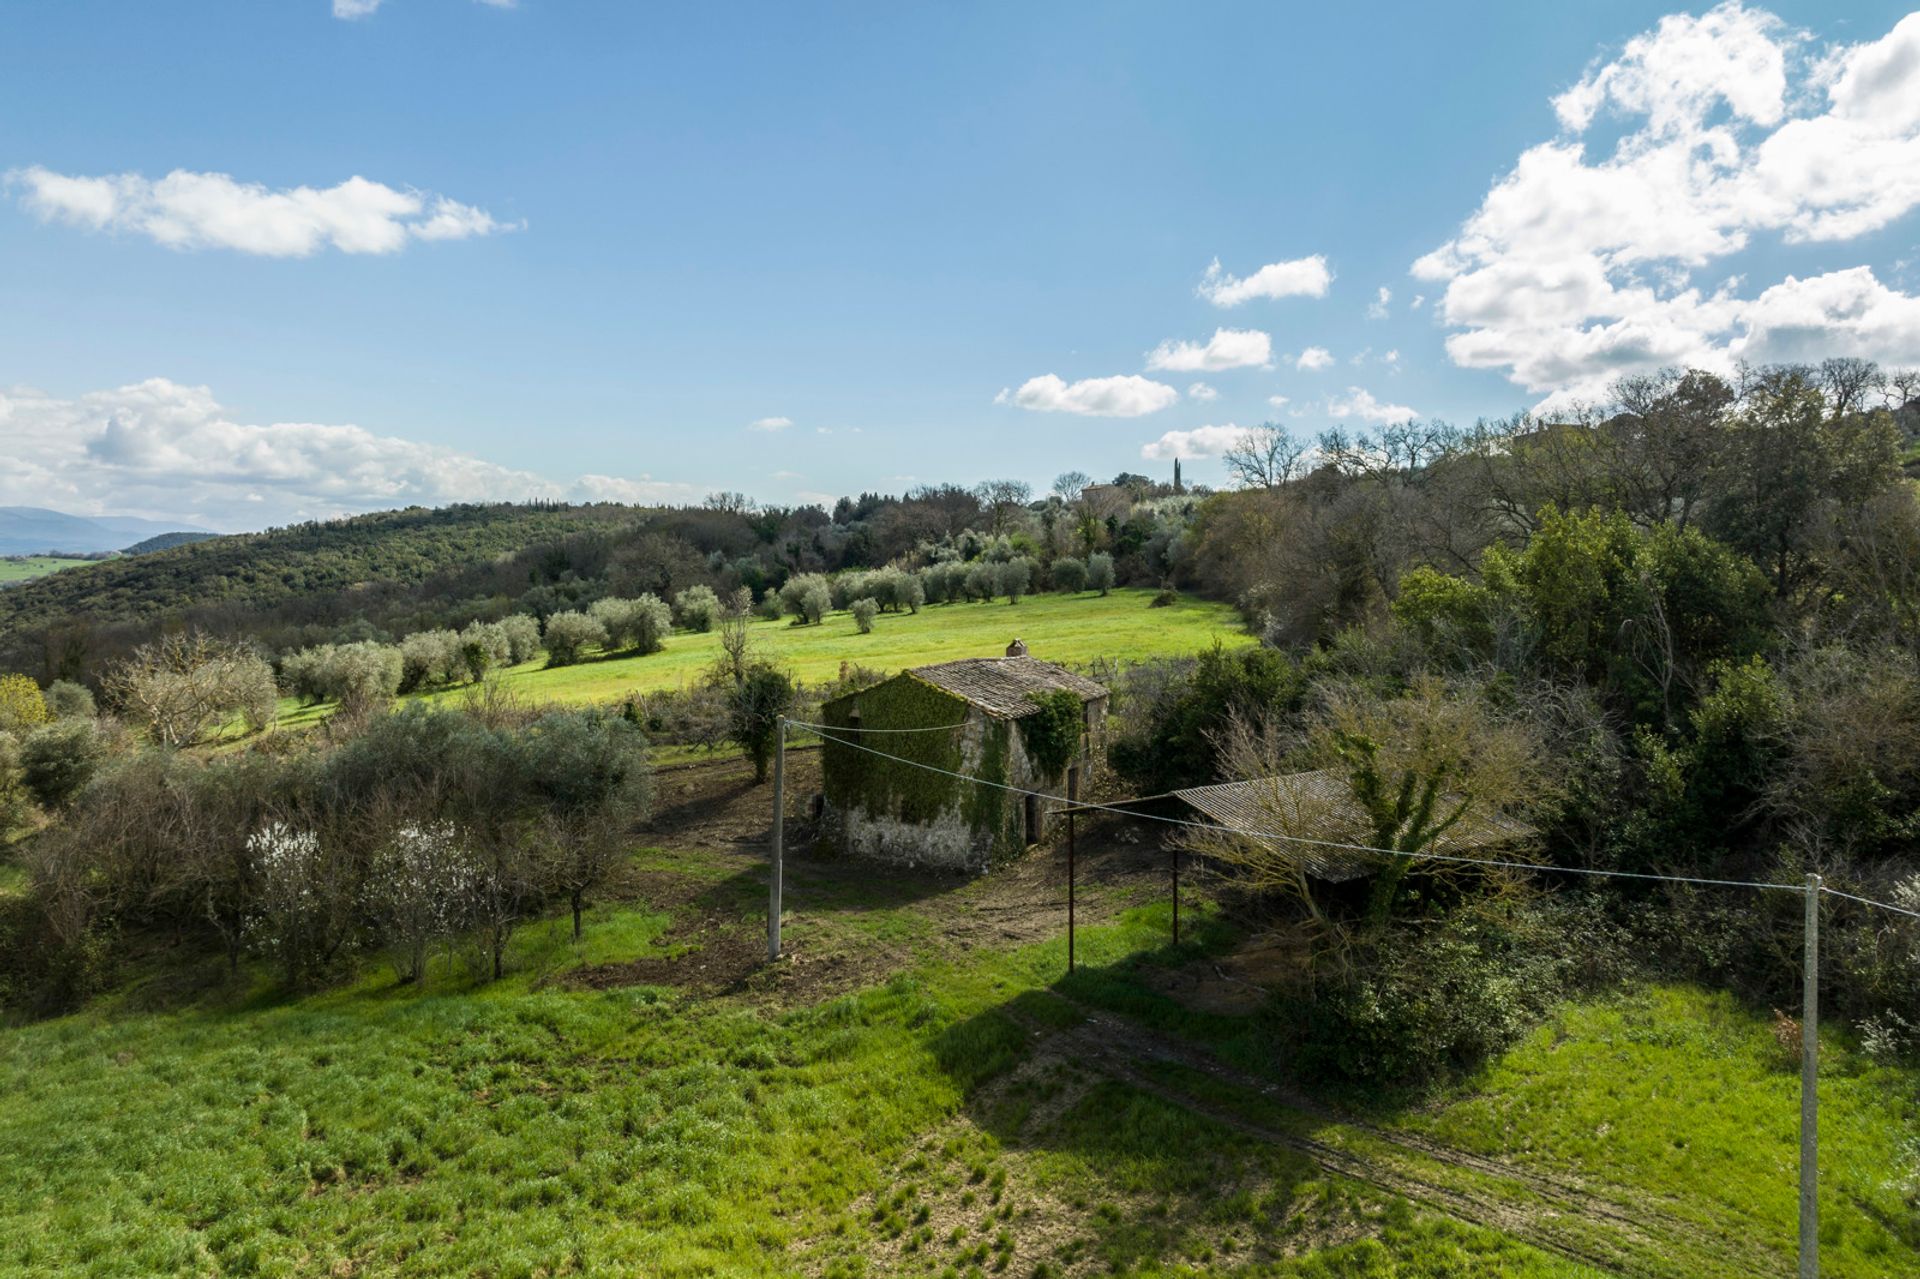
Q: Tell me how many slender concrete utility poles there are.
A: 2